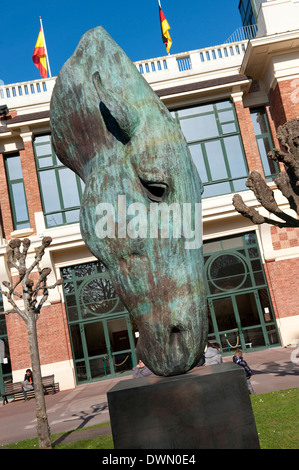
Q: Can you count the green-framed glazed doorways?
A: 2